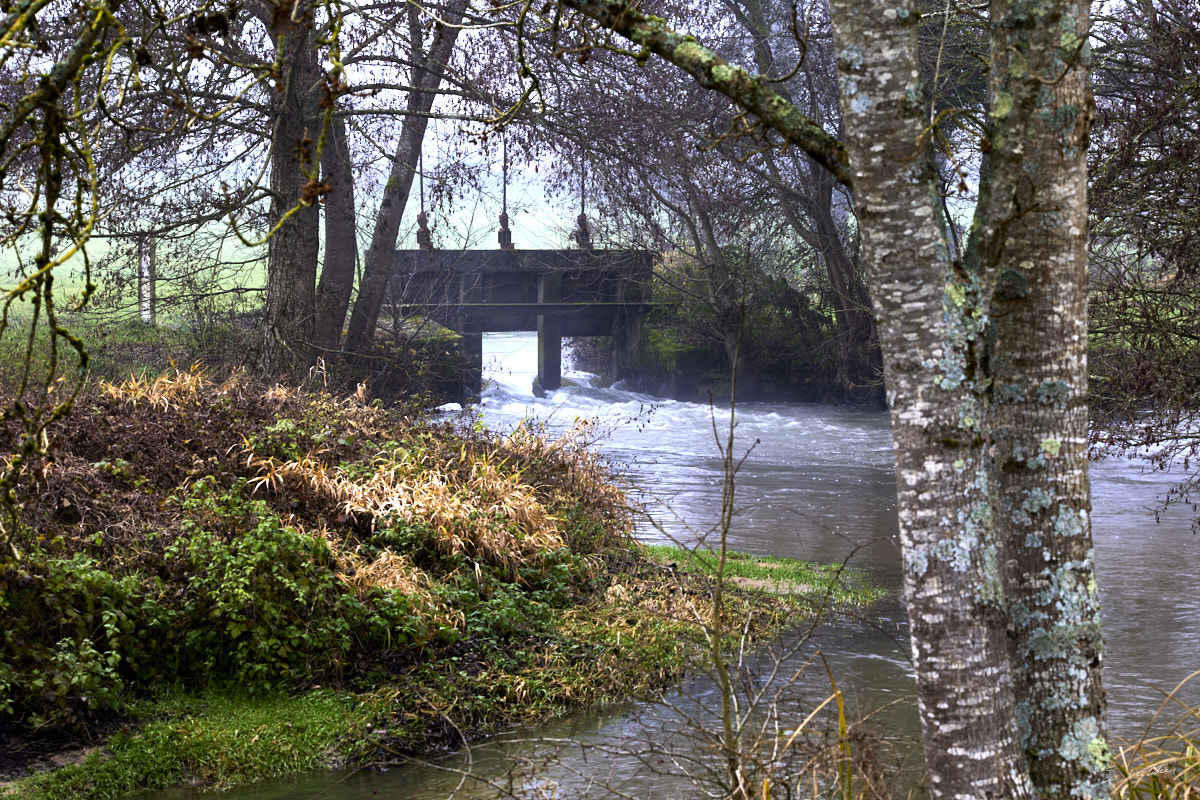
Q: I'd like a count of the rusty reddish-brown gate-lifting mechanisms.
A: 3